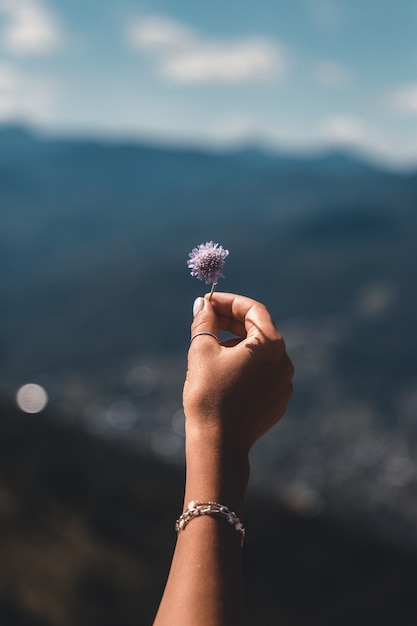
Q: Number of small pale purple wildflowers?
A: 1